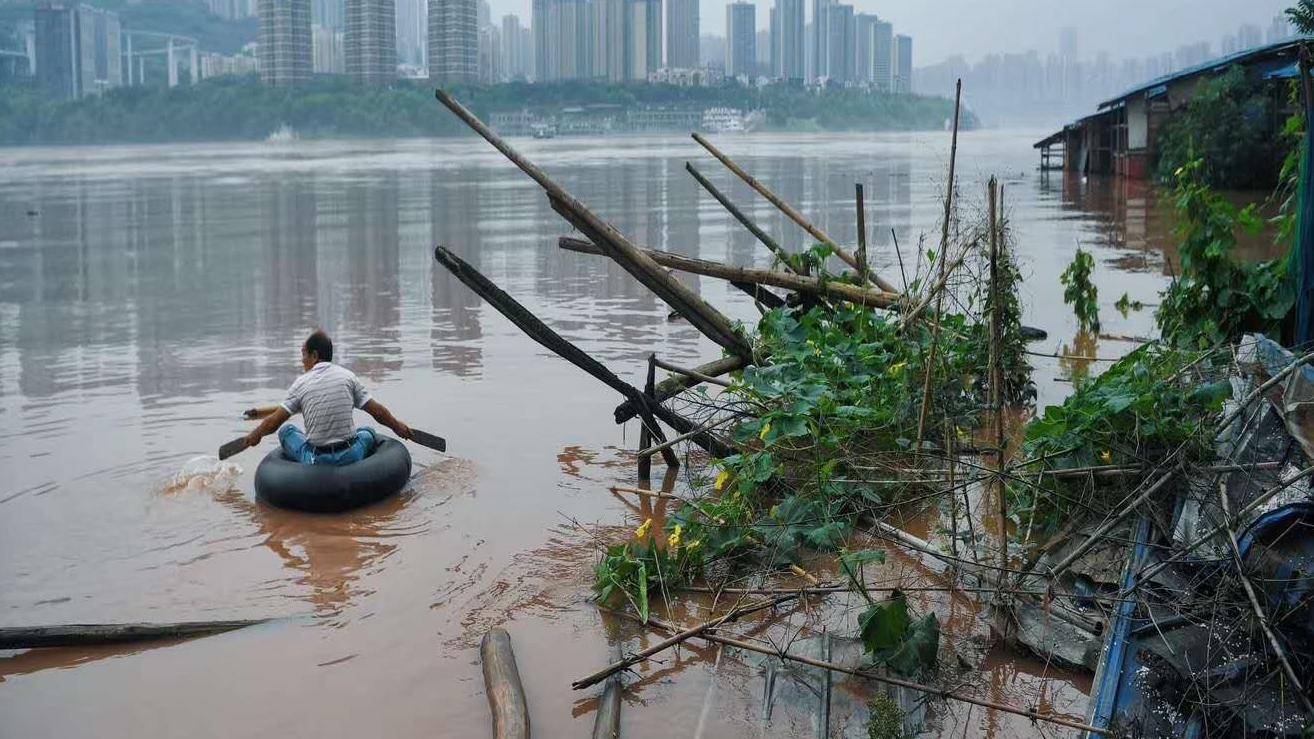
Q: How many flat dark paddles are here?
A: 2